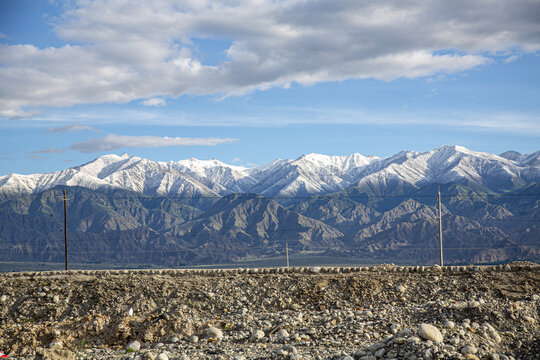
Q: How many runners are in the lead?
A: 0